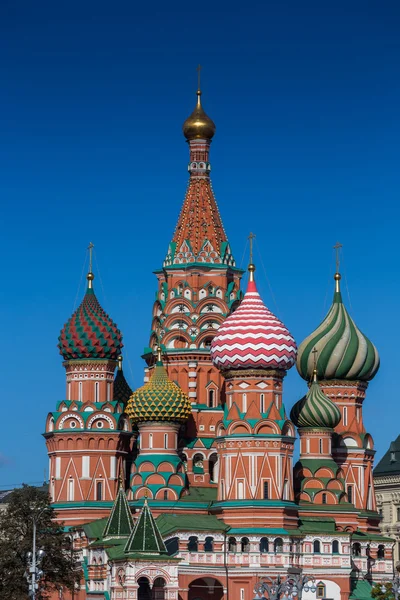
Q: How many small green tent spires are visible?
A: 2